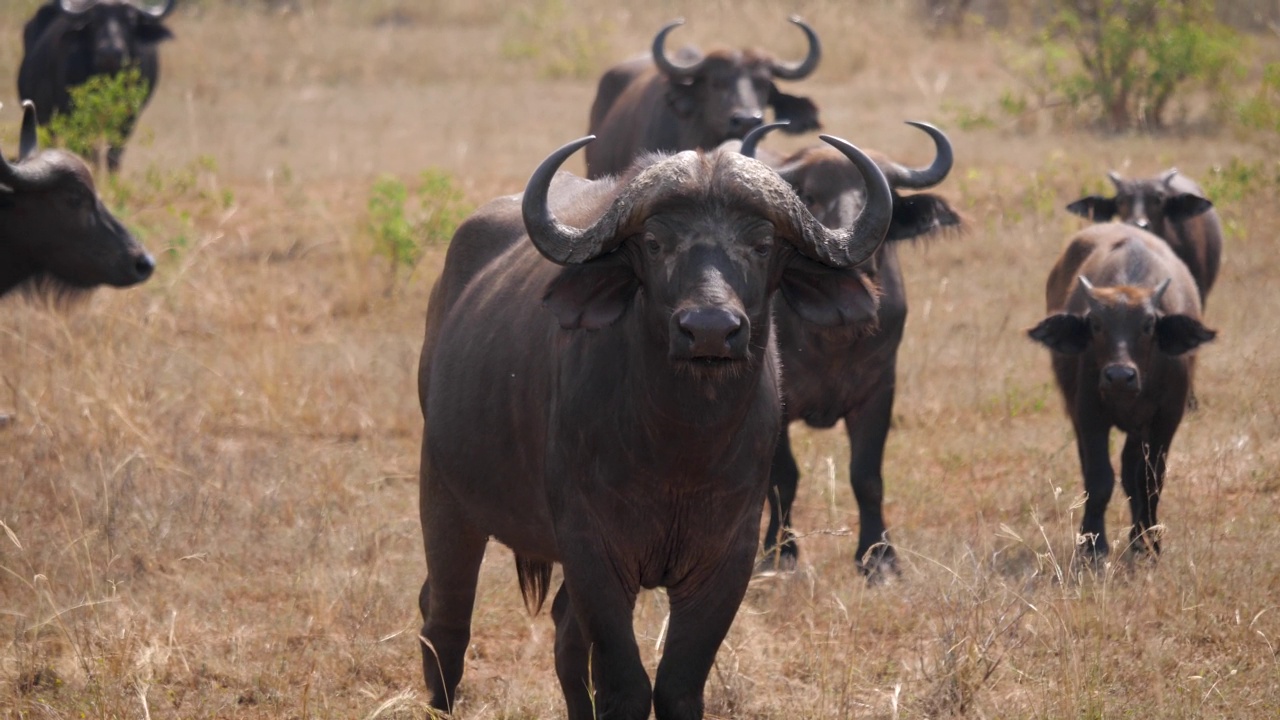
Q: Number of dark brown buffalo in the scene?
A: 7